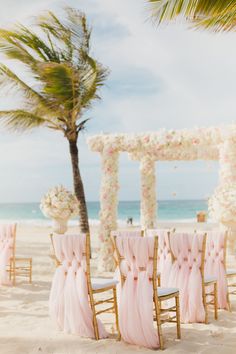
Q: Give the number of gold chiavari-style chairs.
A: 7